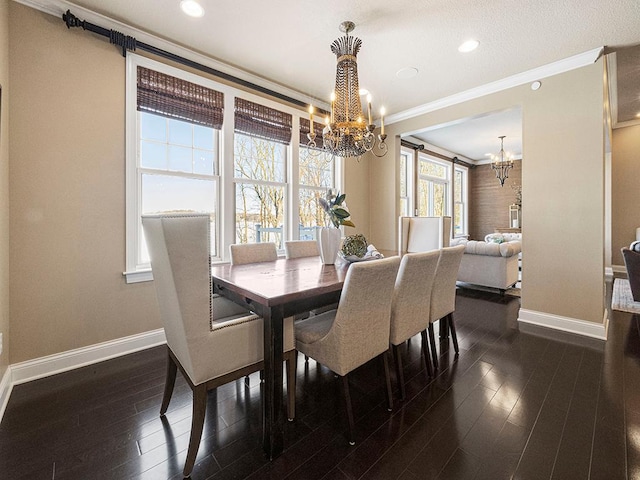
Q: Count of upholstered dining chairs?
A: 7